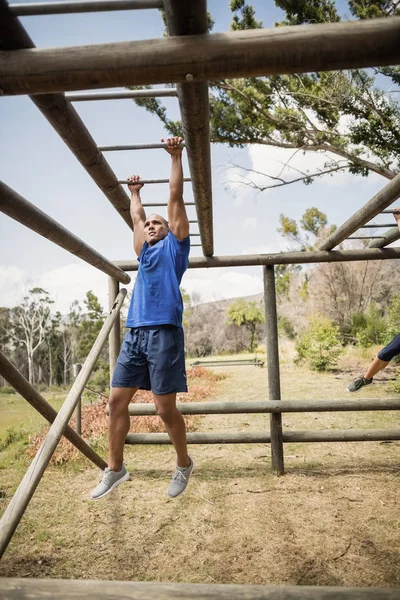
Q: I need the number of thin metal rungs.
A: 11